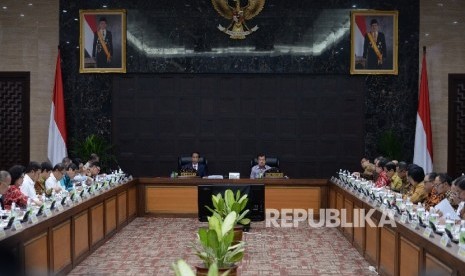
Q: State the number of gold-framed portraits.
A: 2